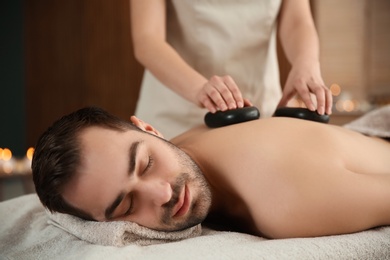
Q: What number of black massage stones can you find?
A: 2